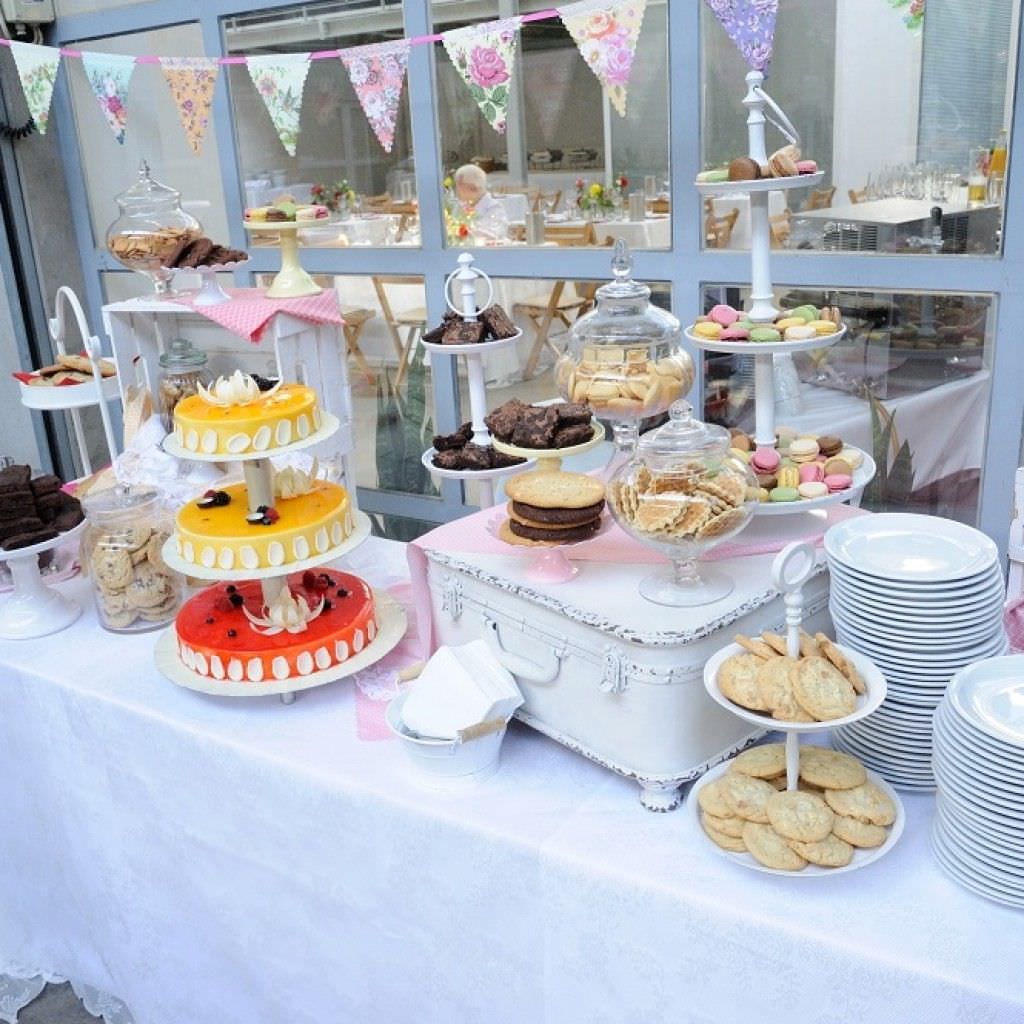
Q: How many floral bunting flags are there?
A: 9